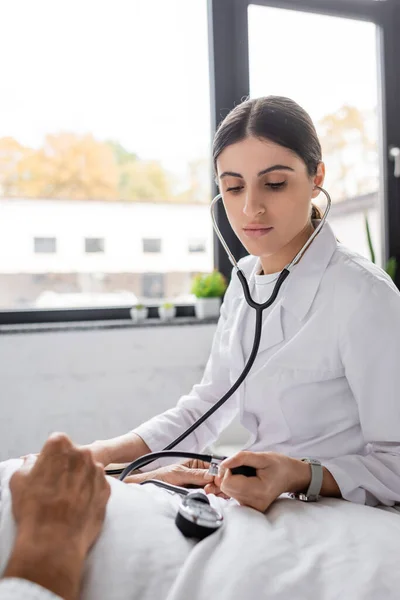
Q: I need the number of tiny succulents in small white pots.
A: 2